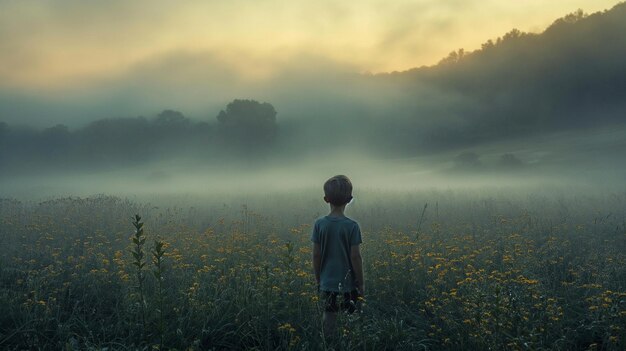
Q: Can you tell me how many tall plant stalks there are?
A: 2